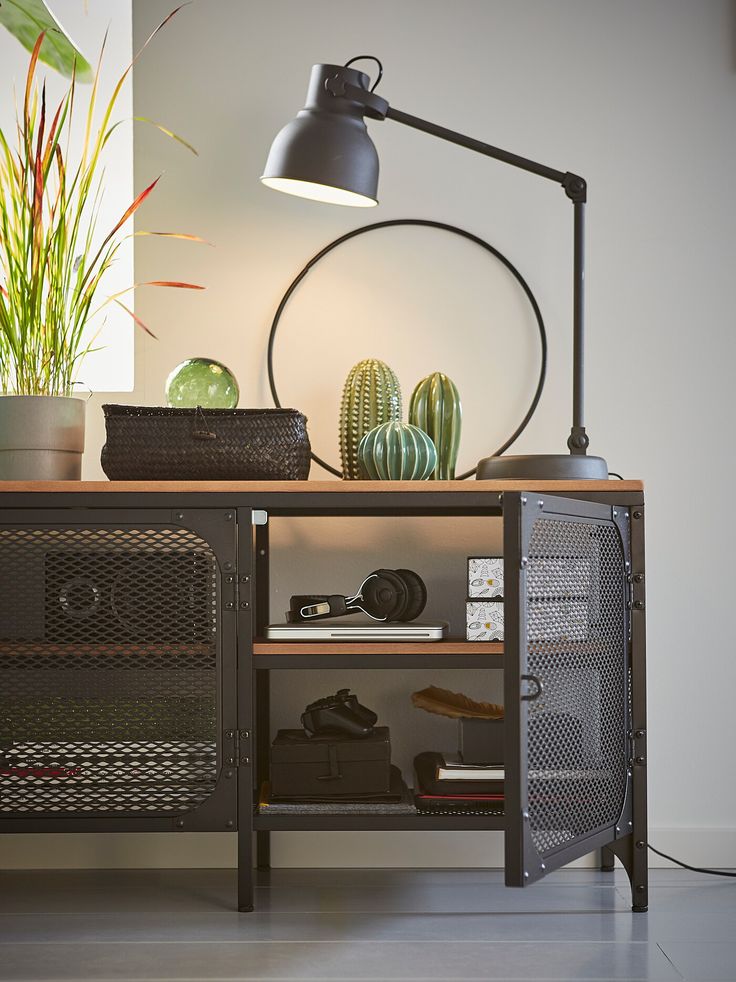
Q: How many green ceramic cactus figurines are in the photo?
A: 3